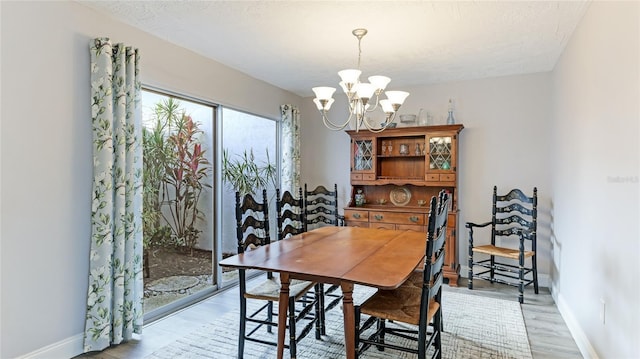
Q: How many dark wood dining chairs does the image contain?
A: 6